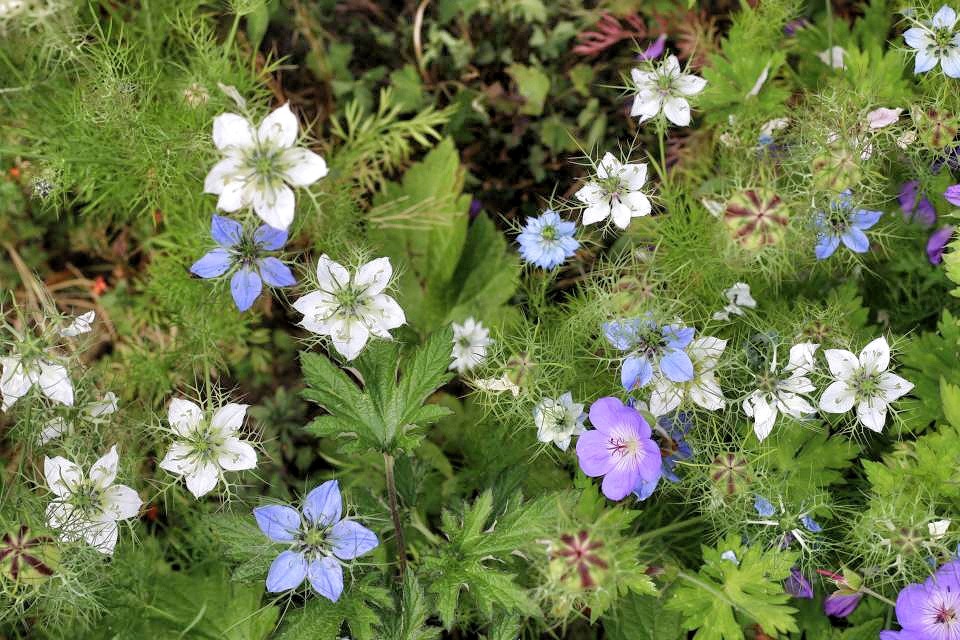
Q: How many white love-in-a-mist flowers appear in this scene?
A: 12